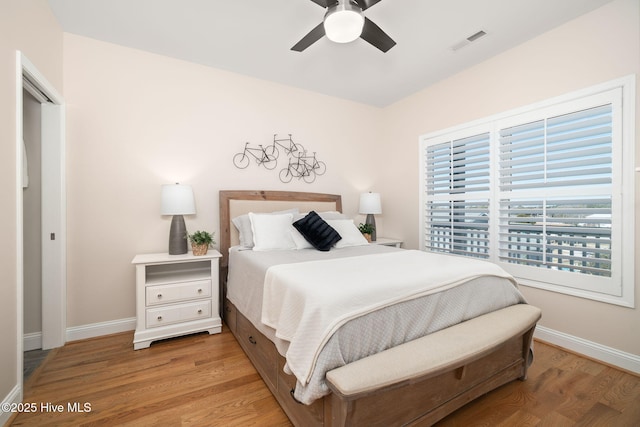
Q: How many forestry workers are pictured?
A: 0